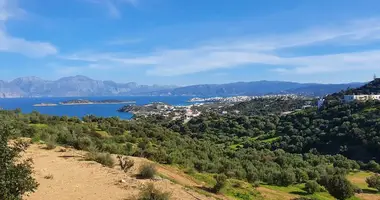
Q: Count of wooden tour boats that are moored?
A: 0